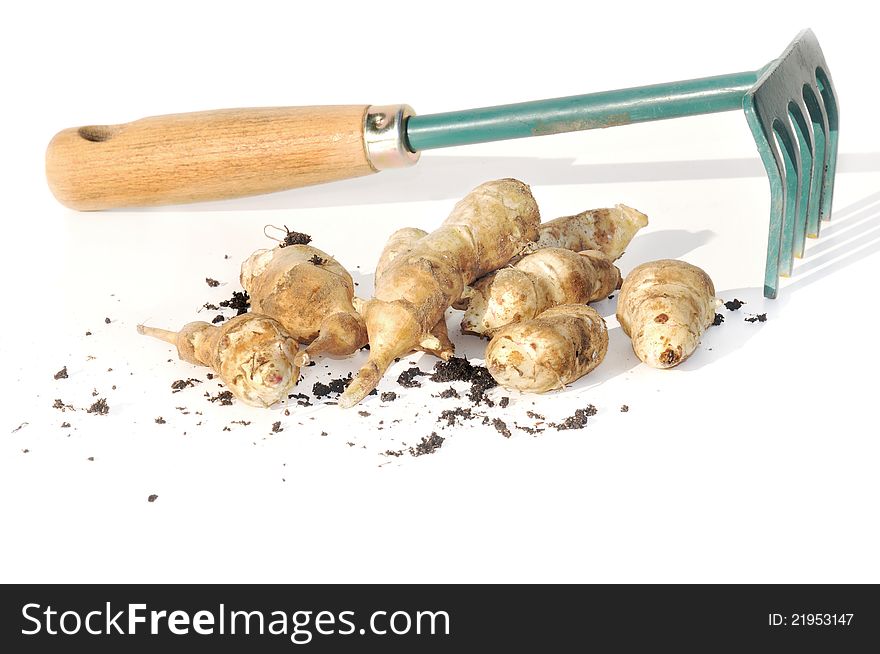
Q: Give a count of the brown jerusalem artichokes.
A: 8